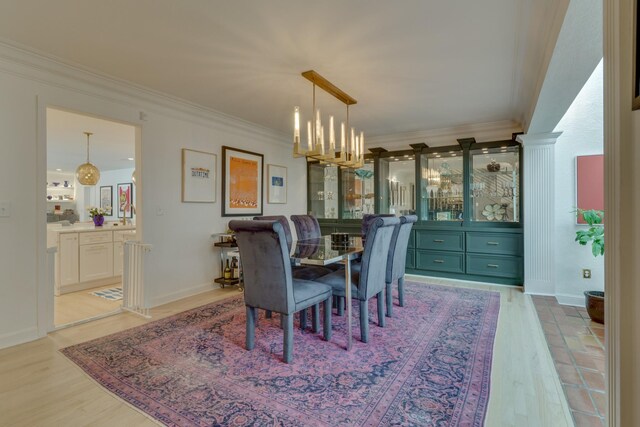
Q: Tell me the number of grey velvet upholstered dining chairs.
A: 6